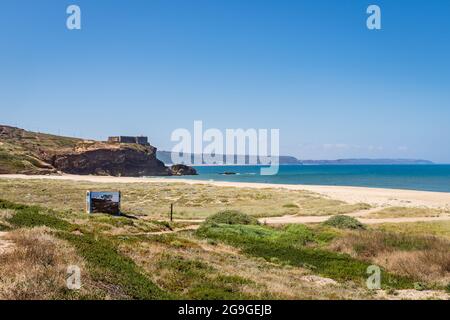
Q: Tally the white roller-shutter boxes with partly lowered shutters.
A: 0